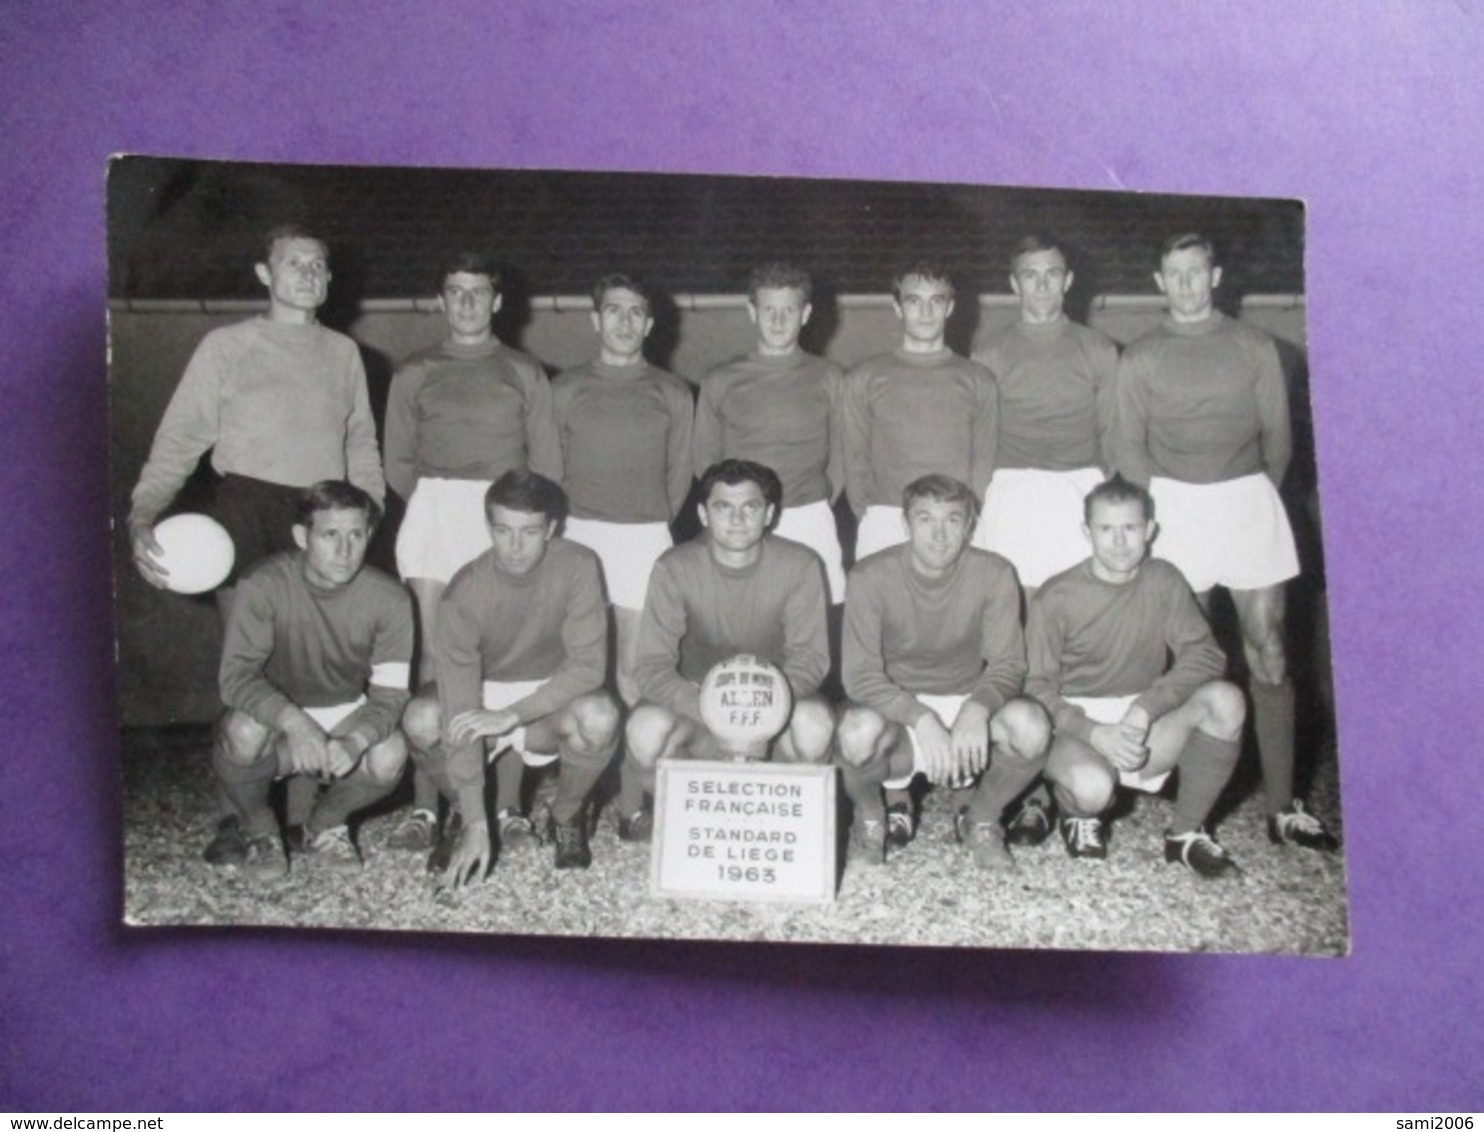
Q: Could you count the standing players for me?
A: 7